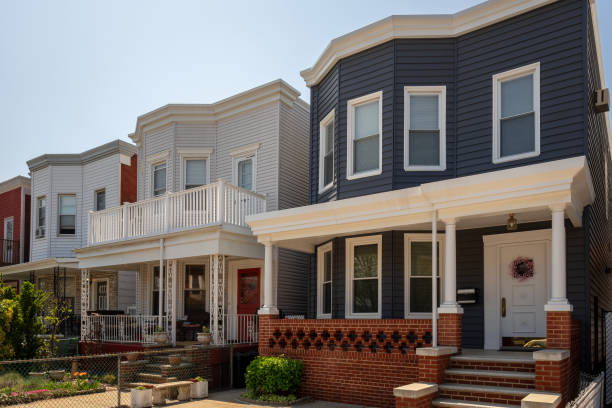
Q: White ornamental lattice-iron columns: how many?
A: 3